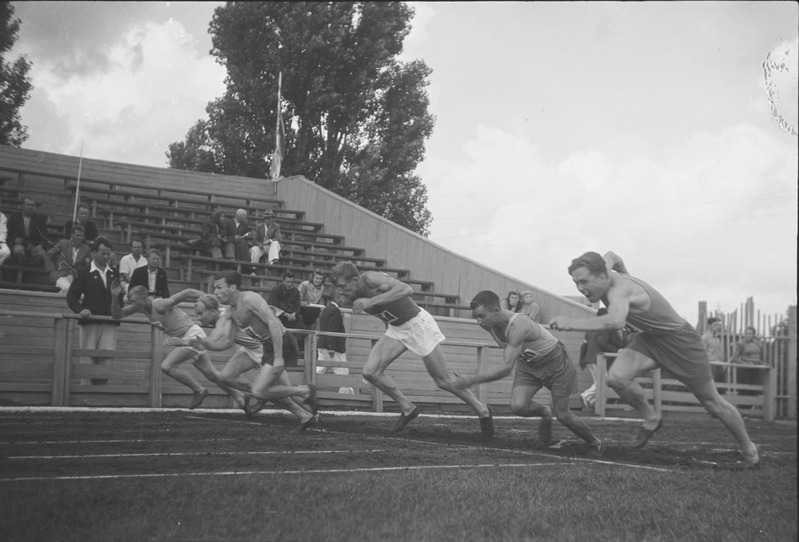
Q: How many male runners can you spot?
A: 6